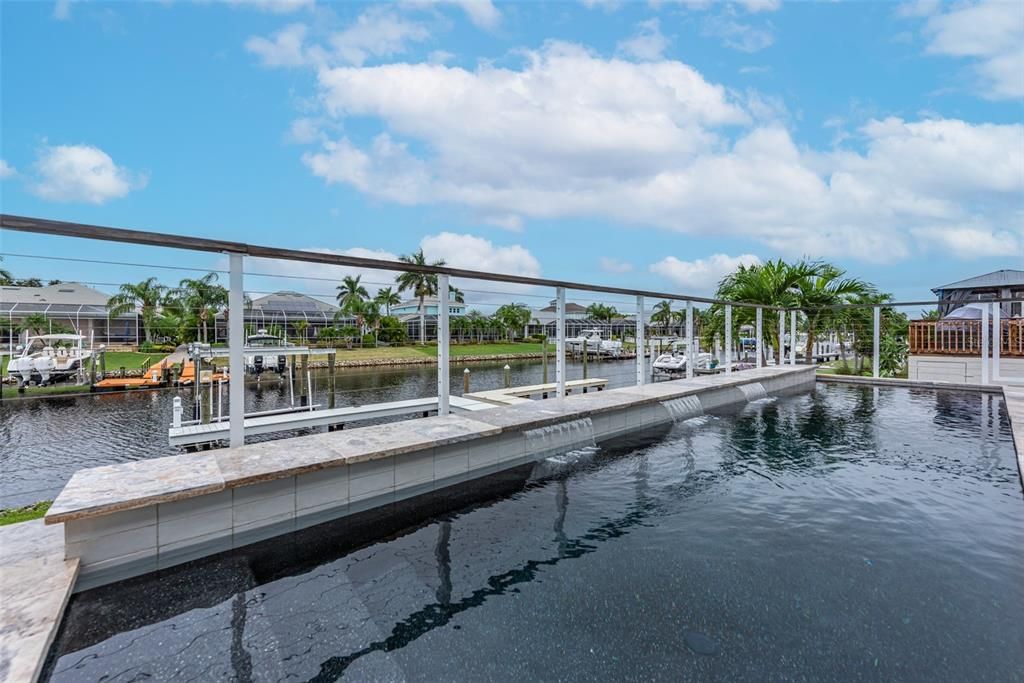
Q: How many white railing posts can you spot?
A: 12